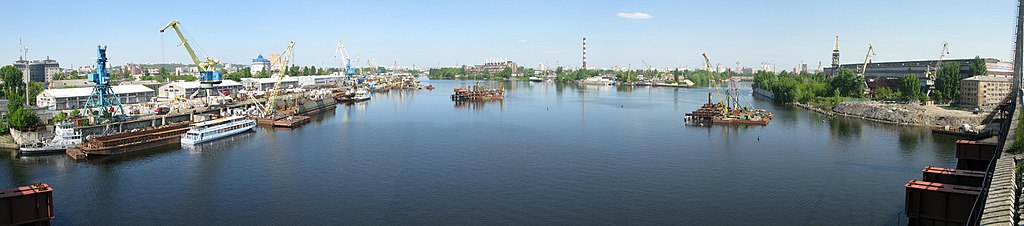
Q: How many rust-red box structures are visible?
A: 4